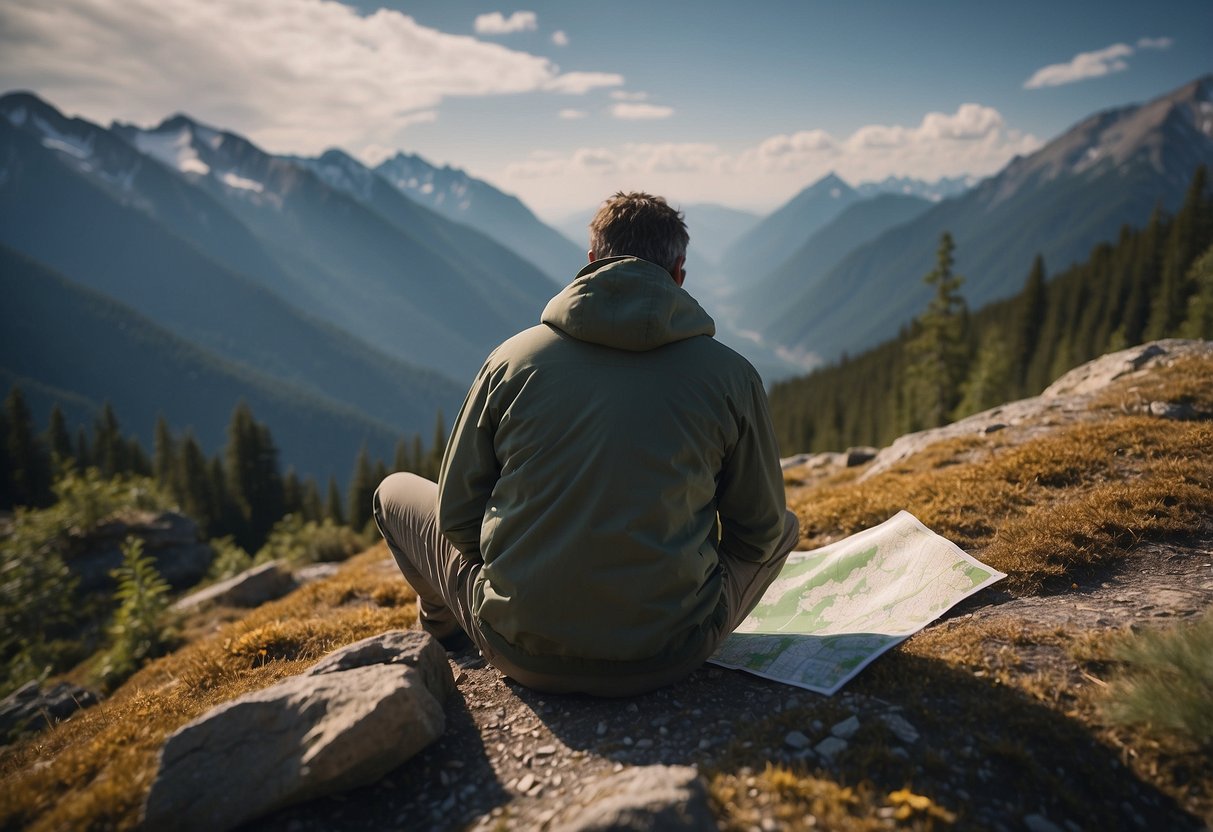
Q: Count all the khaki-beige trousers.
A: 1